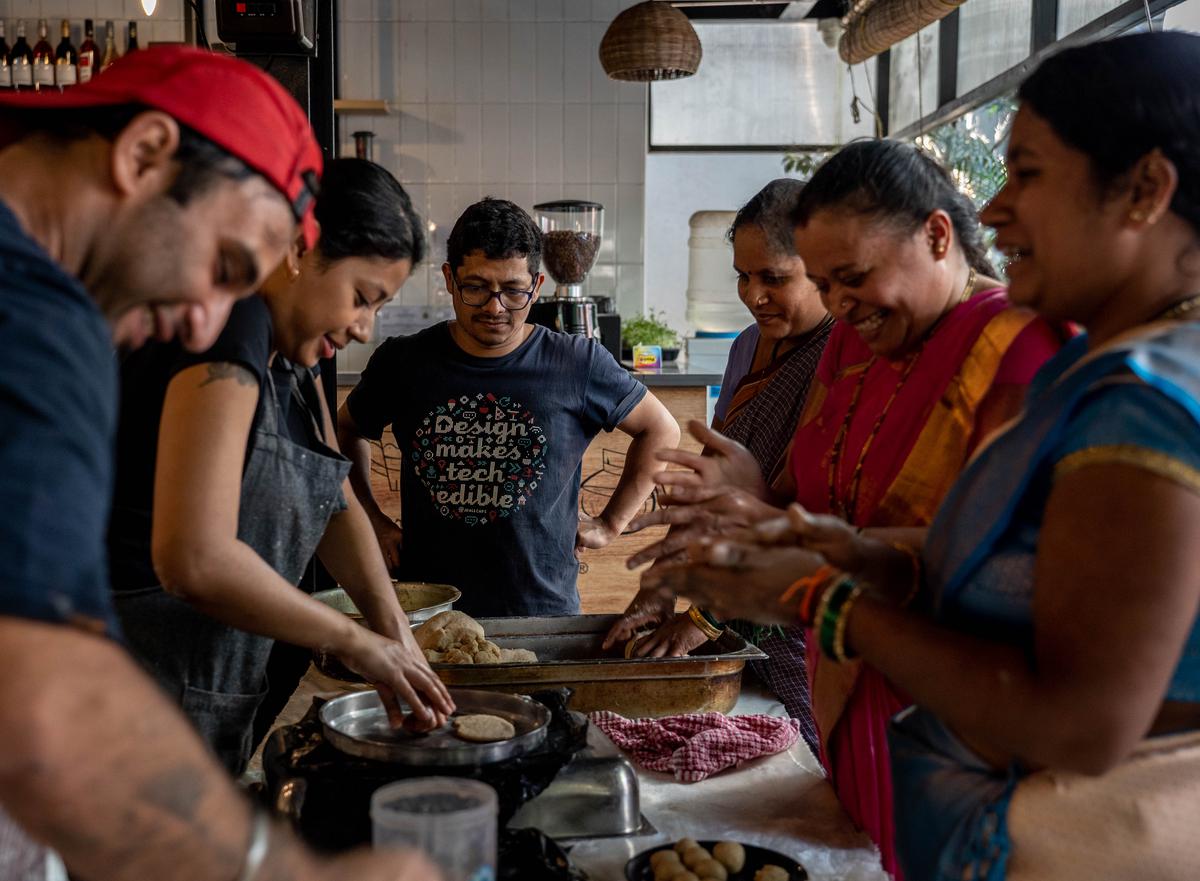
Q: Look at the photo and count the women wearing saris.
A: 3